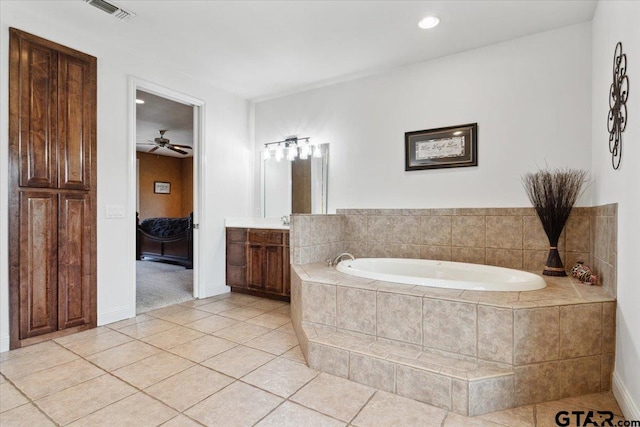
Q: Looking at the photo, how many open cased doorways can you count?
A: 1